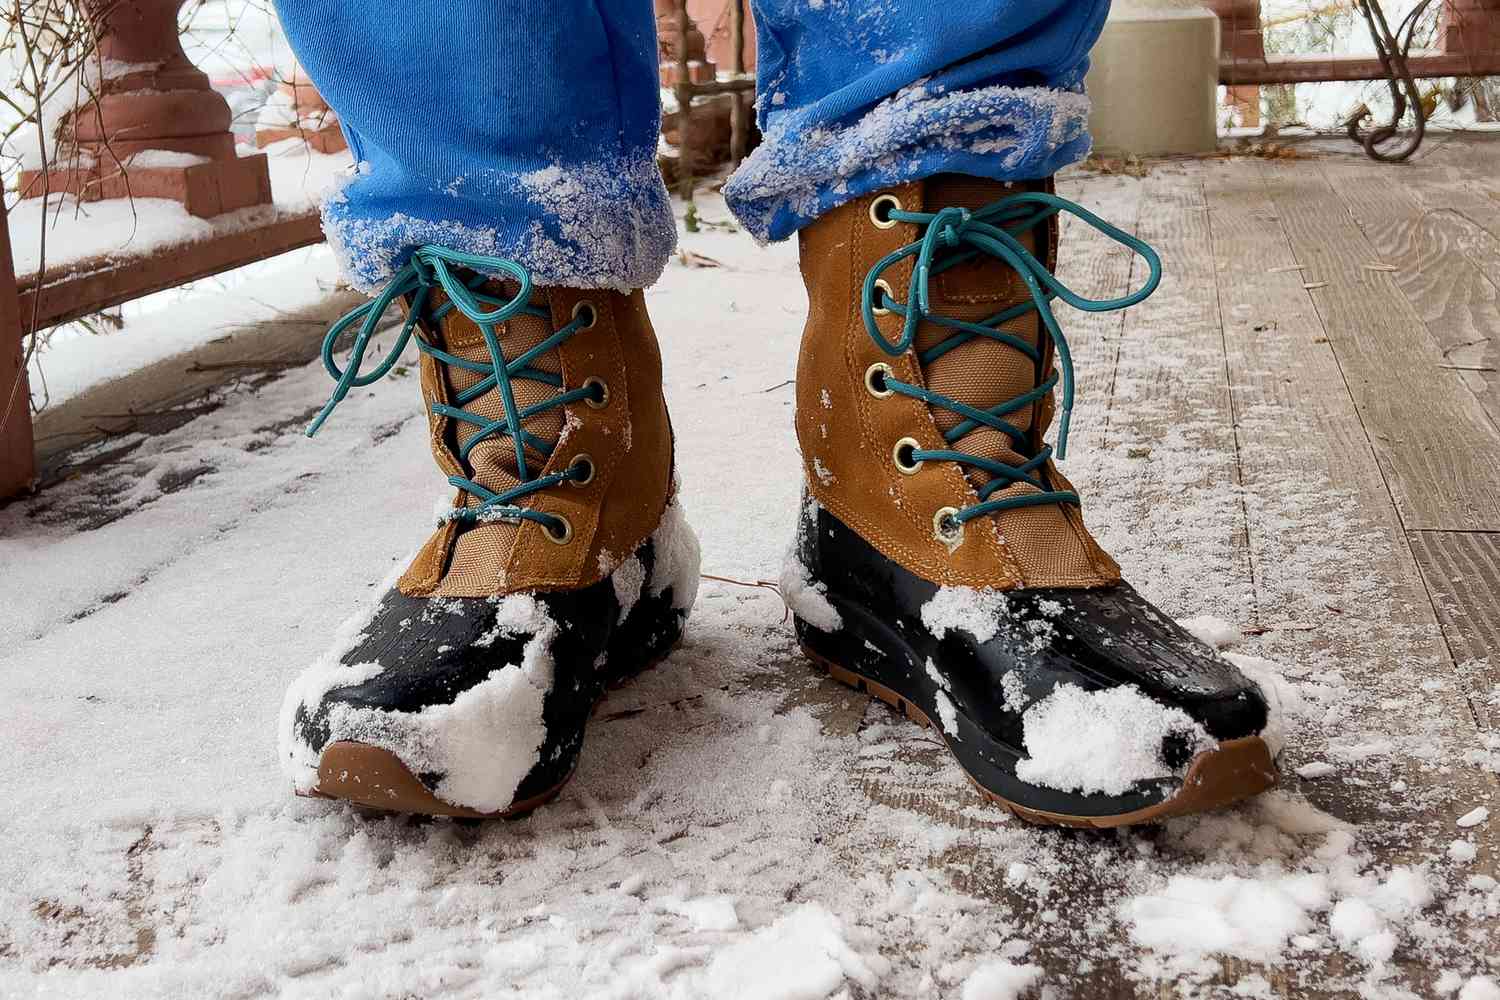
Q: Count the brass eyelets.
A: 9